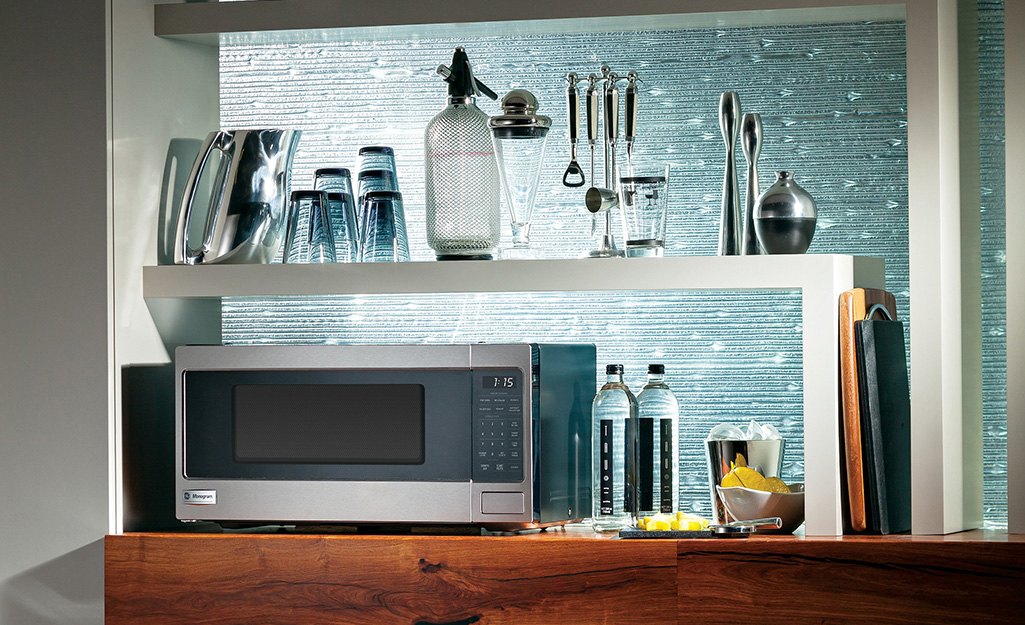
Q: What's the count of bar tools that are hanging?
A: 4